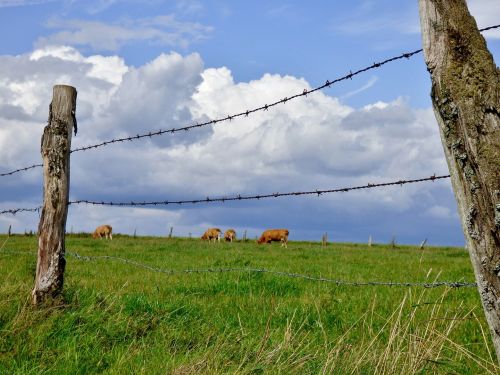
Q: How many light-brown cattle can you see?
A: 4